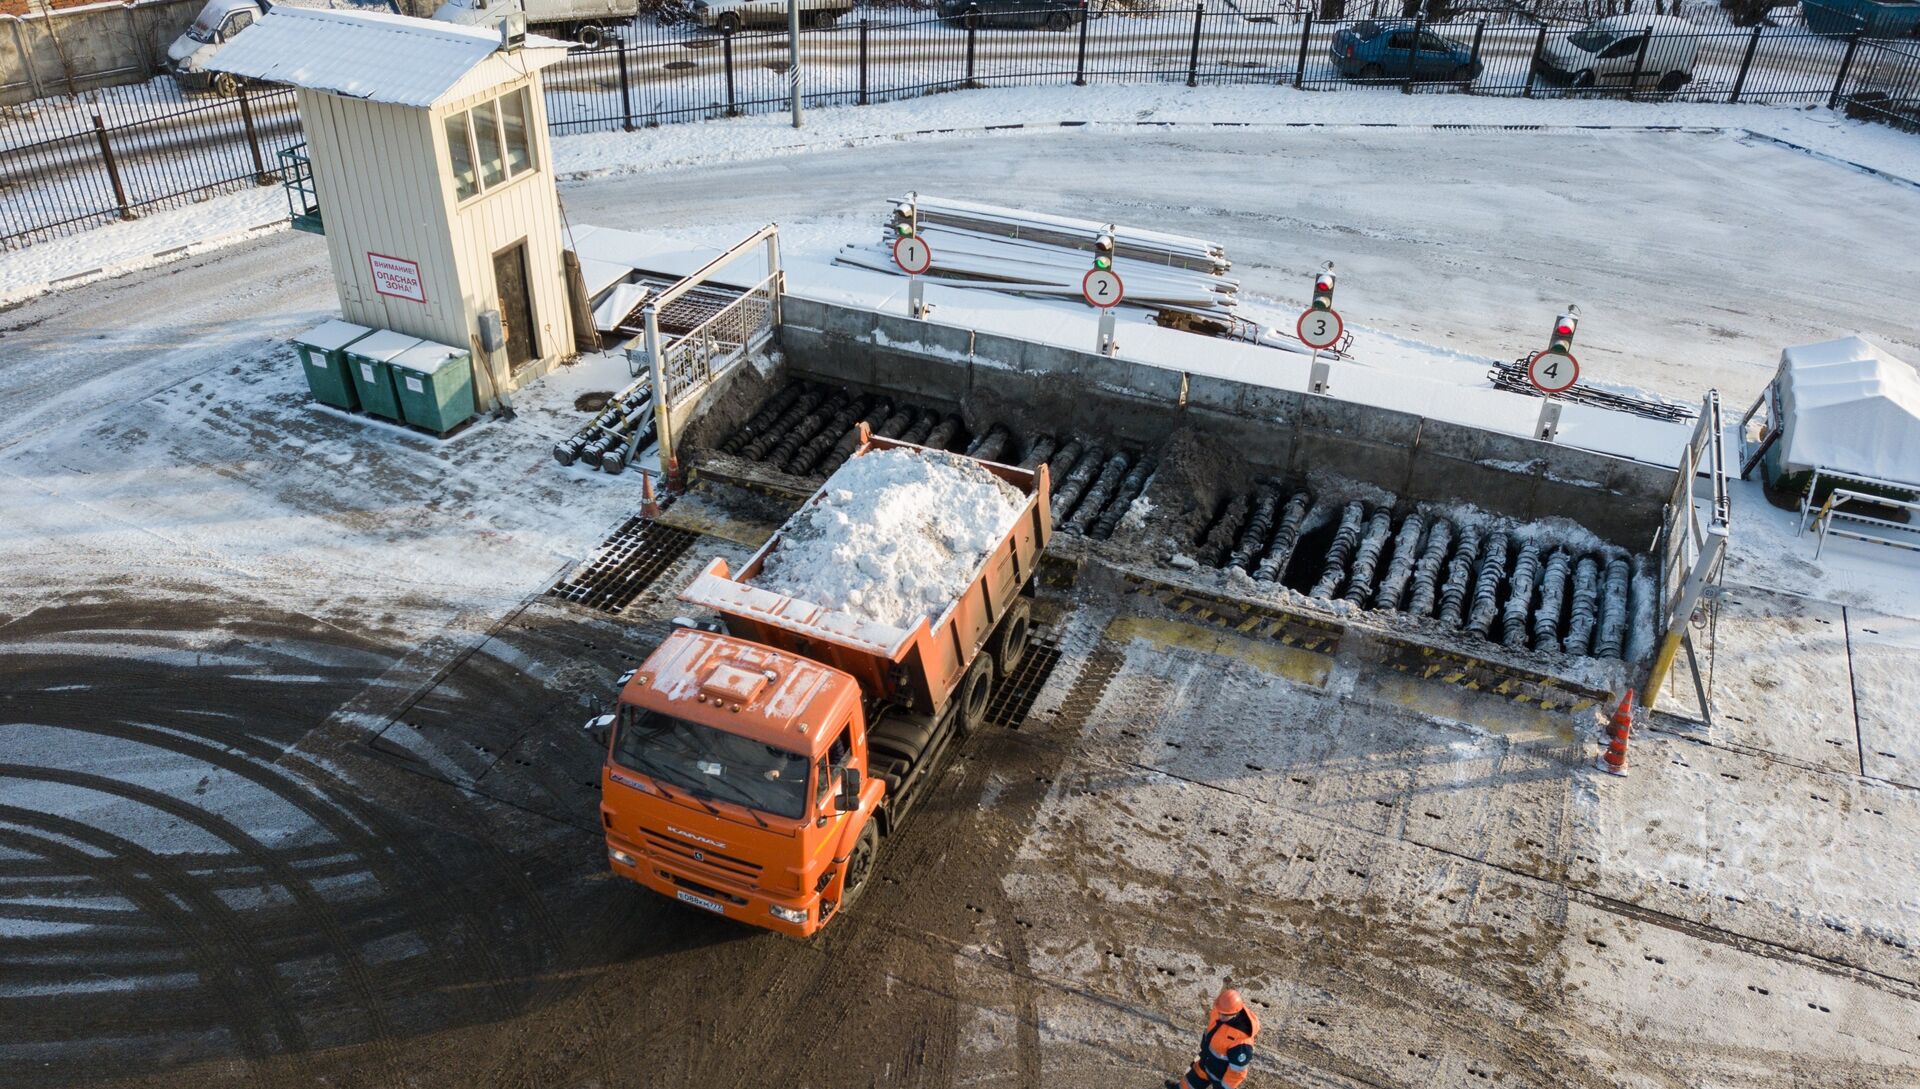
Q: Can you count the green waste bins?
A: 3